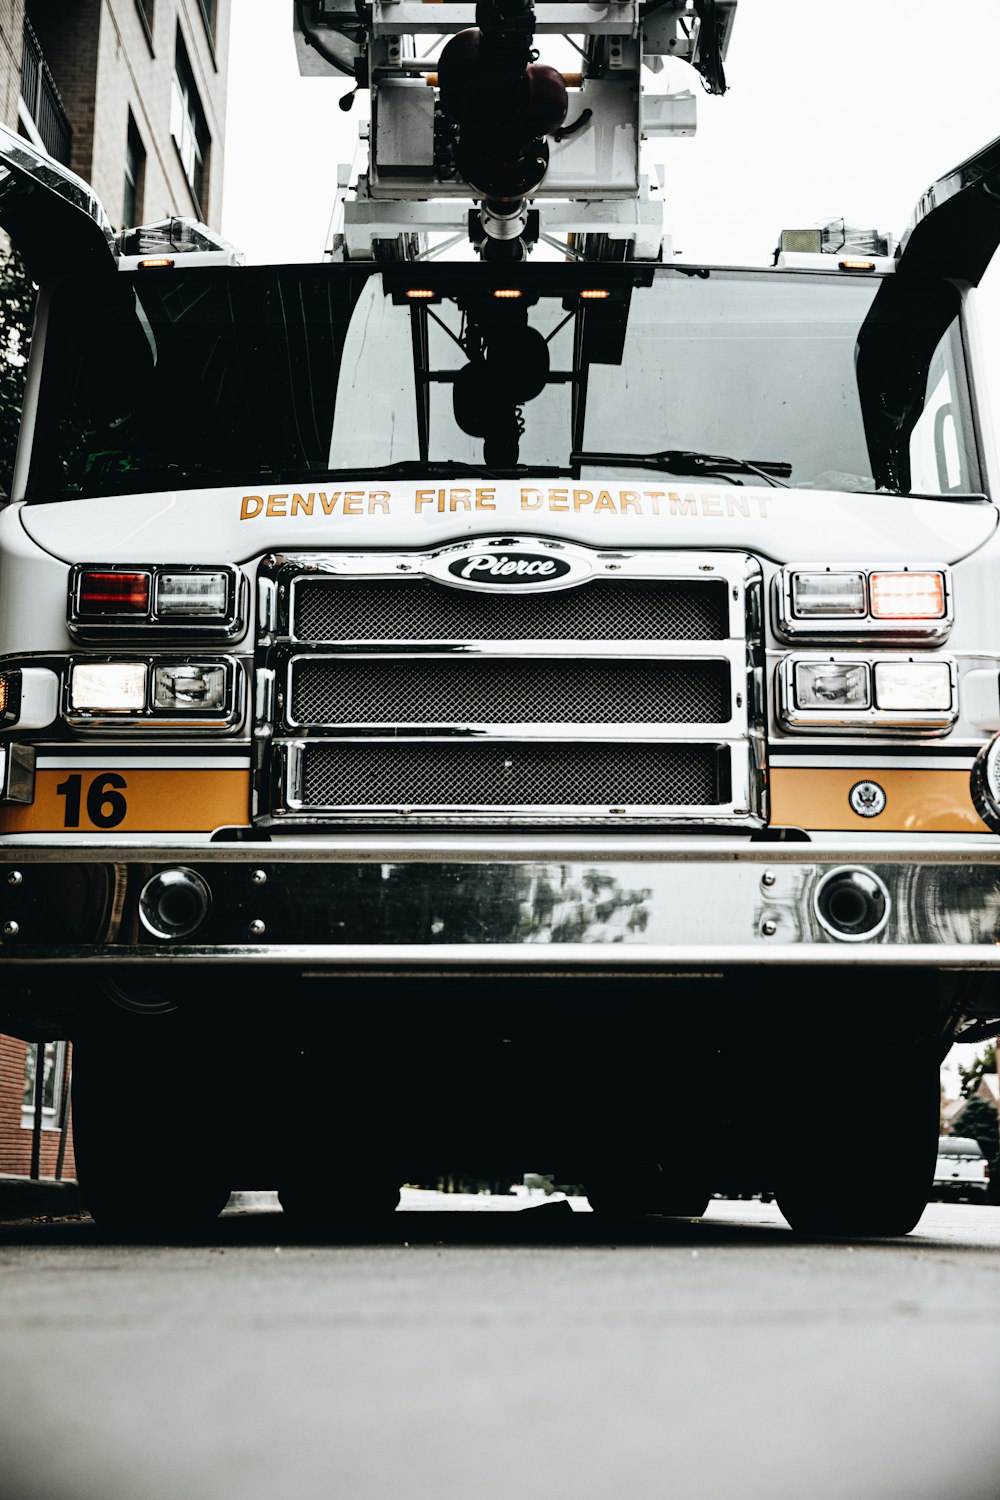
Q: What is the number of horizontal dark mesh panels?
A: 3